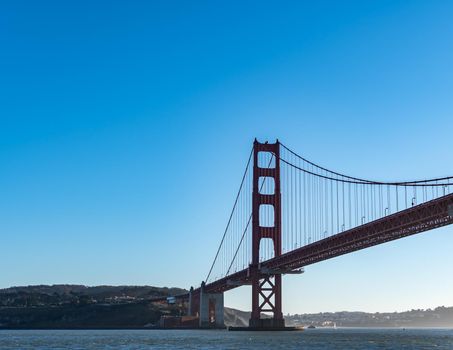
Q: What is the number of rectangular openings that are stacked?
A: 4